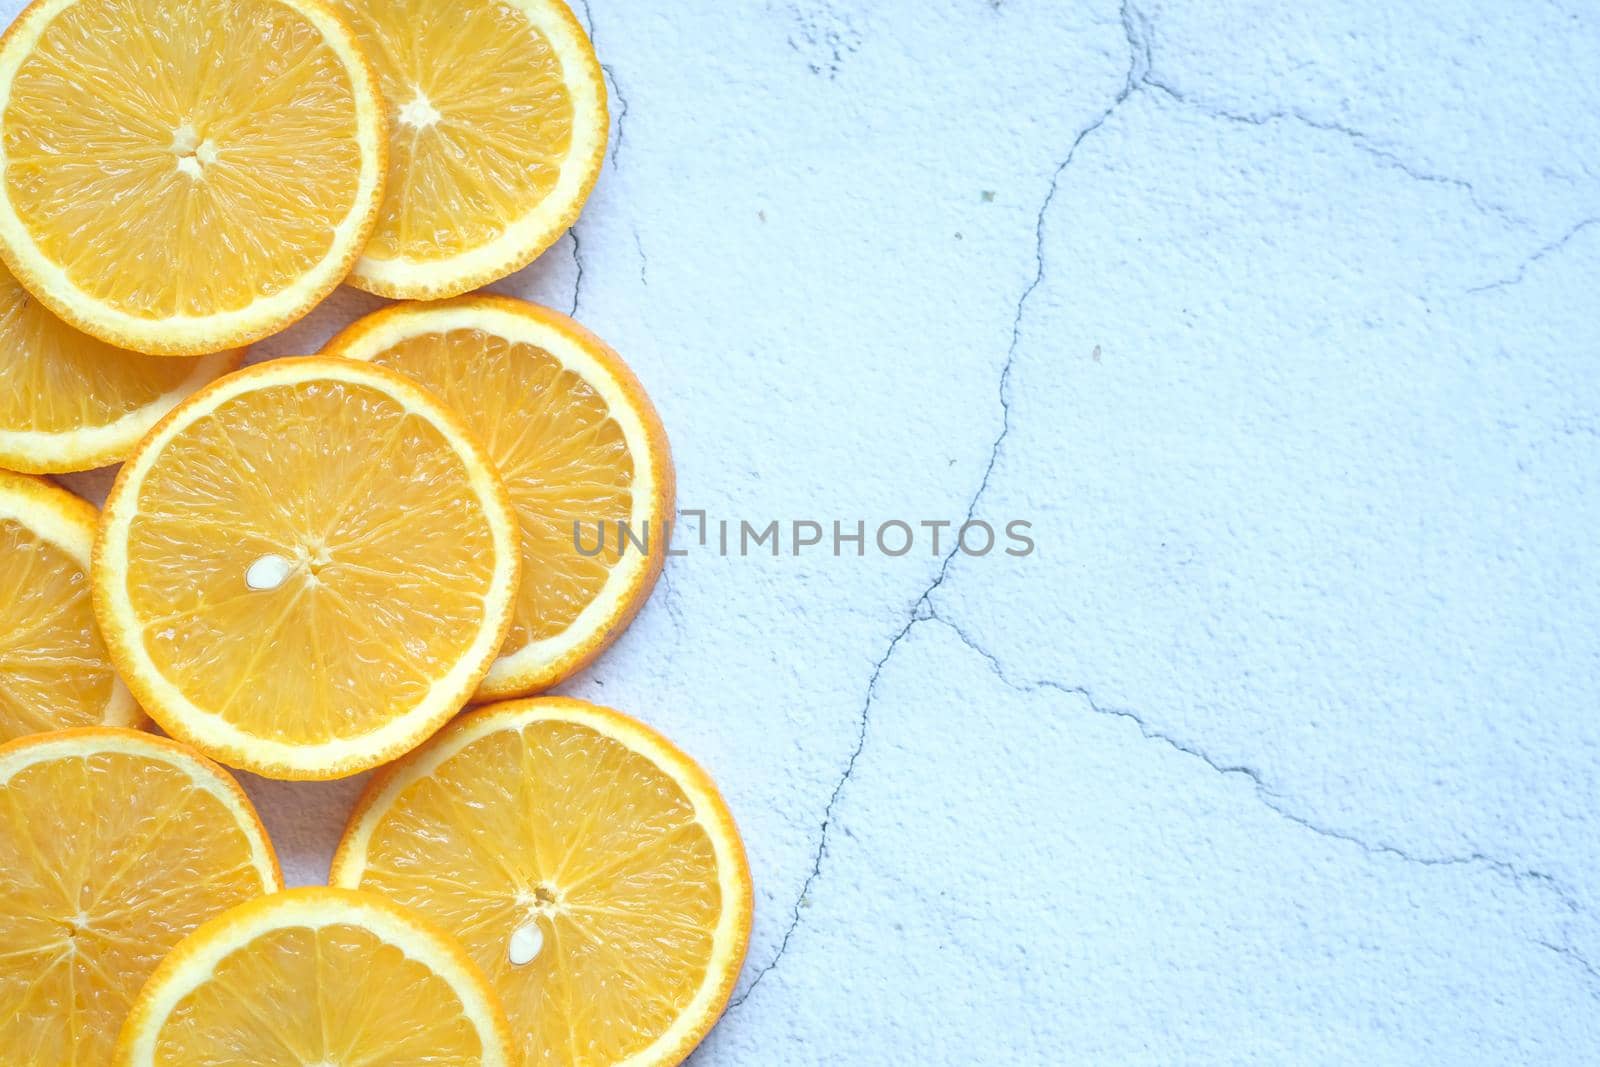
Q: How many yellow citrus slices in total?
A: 9